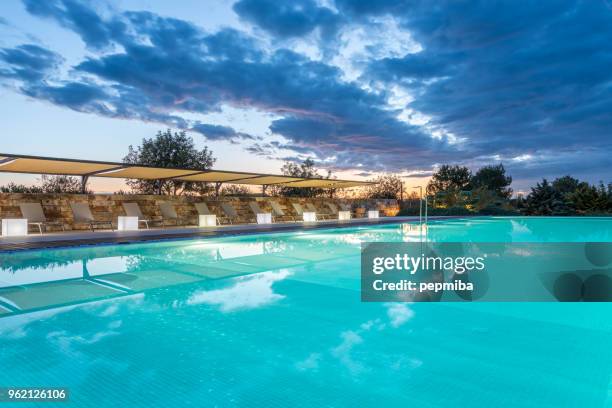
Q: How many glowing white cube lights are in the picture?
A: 7